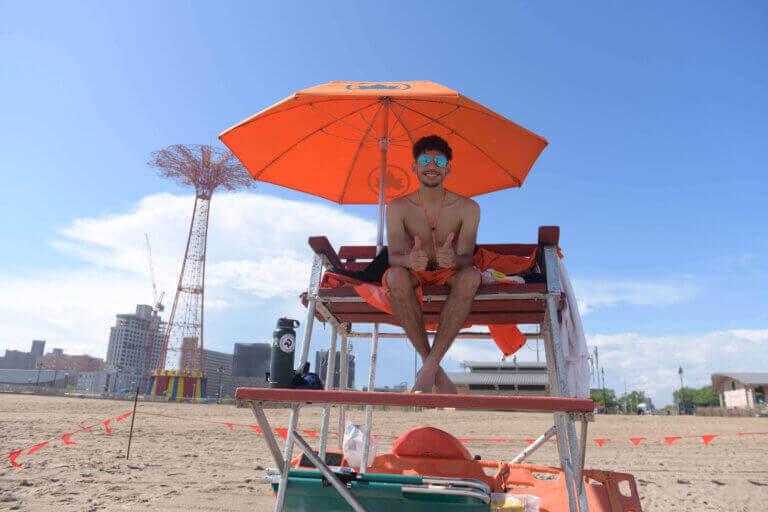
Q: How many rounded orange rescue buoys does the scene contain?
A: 1